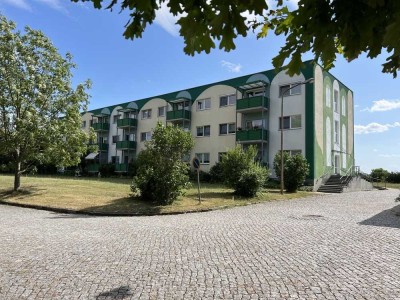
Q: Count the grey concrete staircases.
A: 1